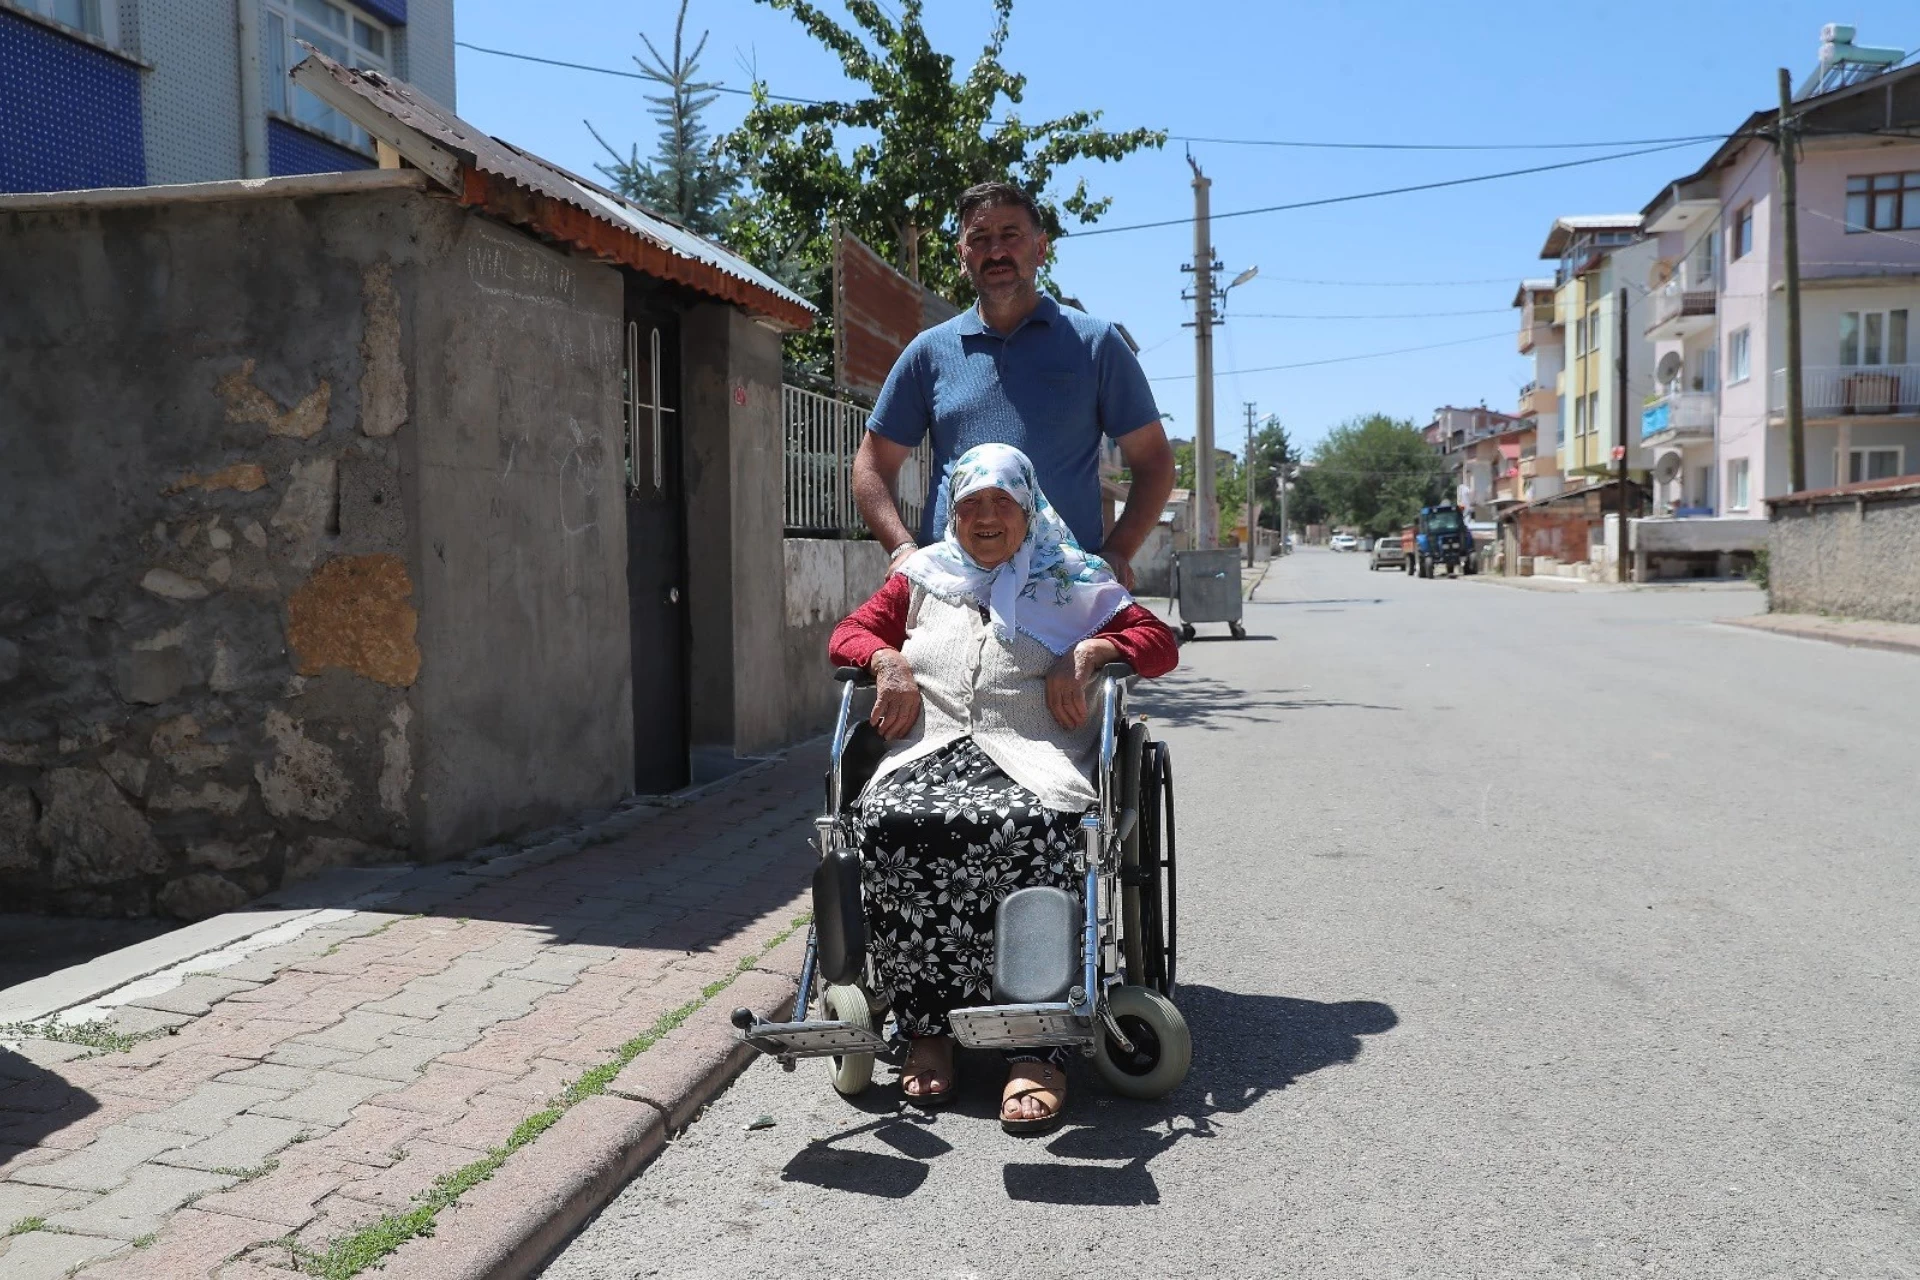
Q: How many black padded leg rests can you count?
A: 2